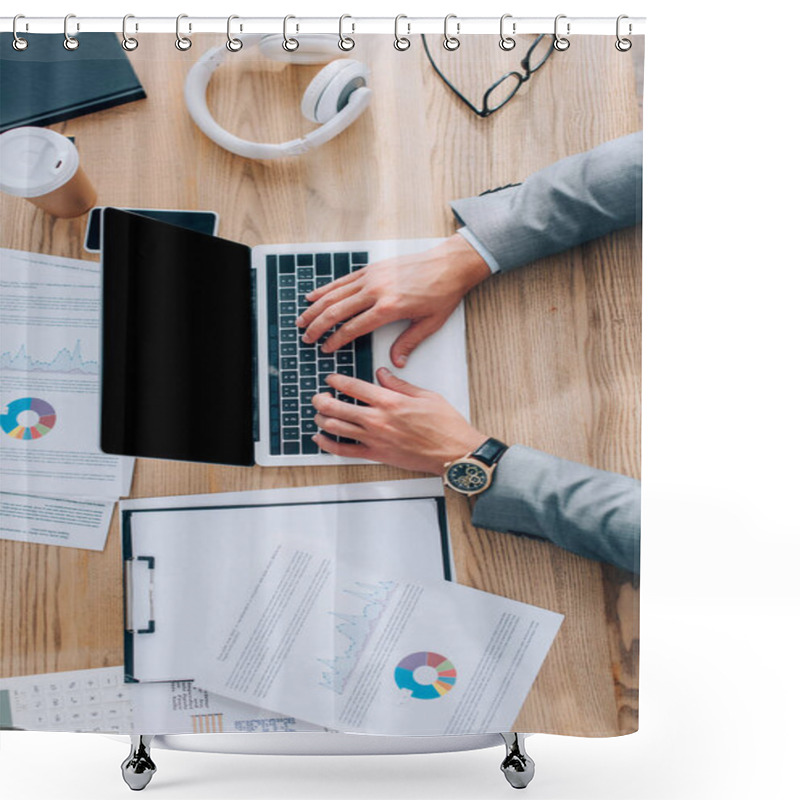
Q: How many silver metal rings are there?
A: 12